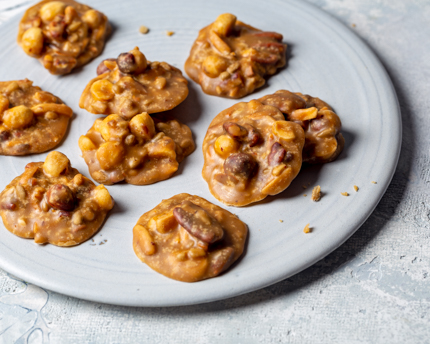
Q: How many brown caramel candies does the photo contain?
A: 9